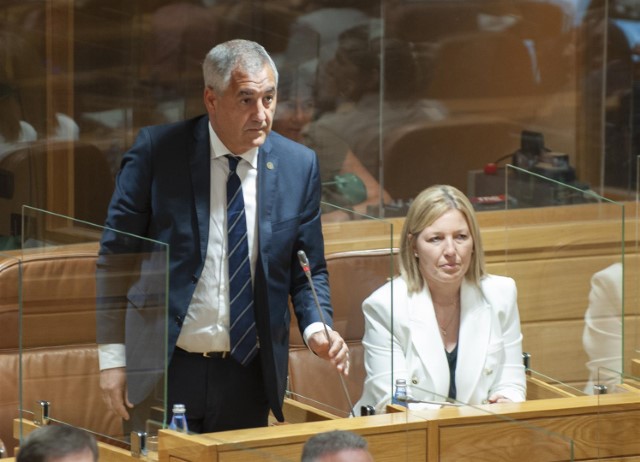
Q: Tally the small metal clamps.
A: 5